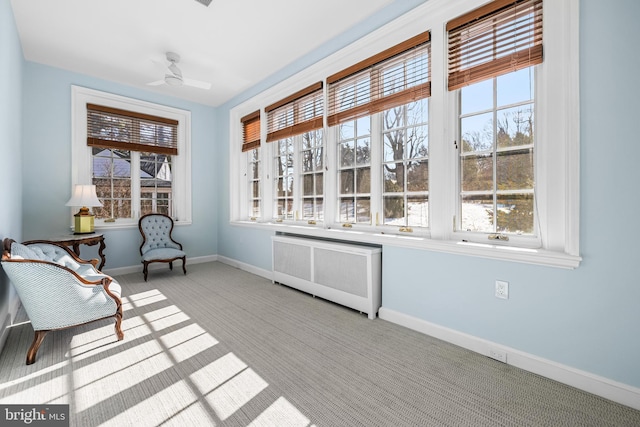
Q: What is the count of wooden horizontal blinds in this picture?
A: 5